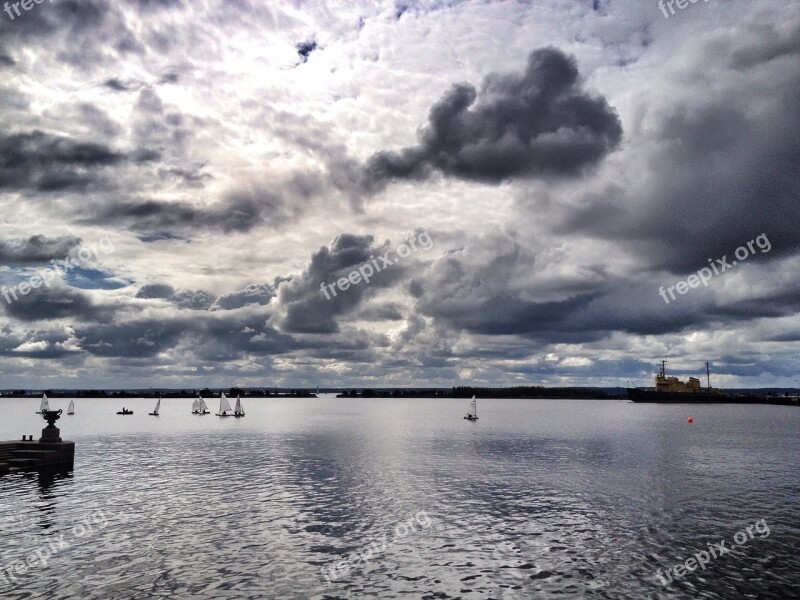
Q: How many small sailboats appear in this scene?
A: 8